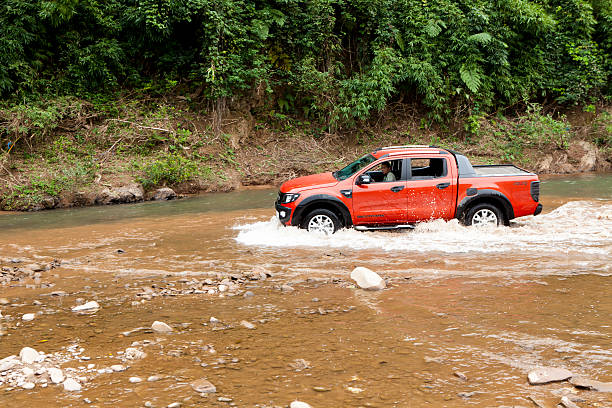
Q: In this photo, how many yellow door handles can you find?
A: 0